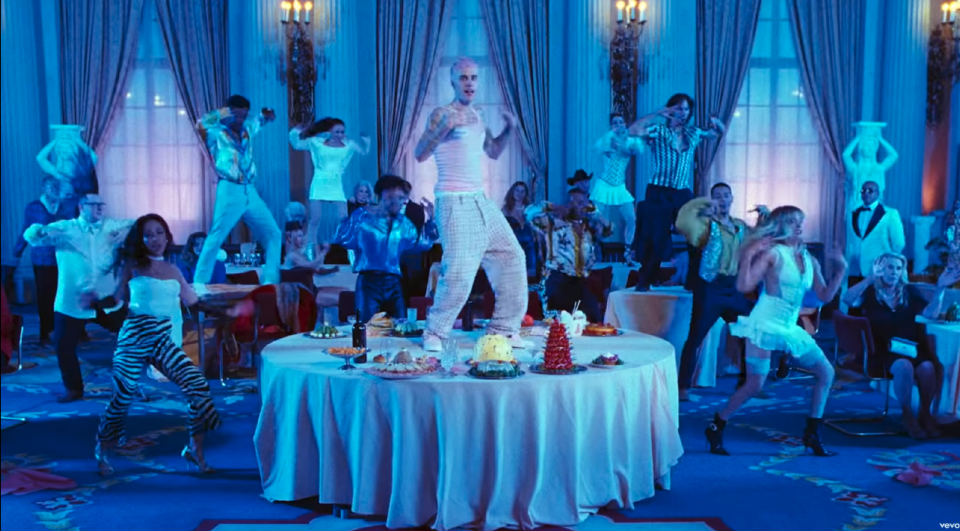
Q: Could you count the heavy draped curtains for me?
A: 6